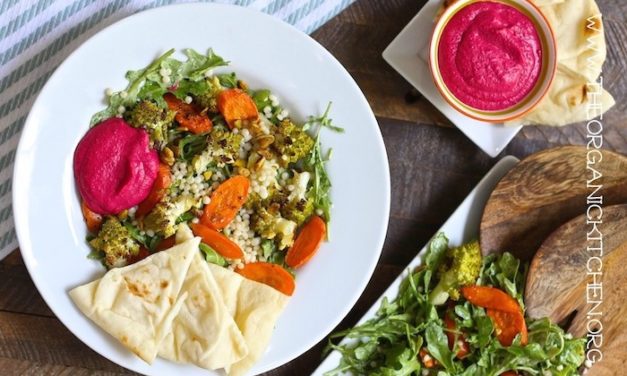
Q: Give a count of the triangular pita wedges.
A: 3